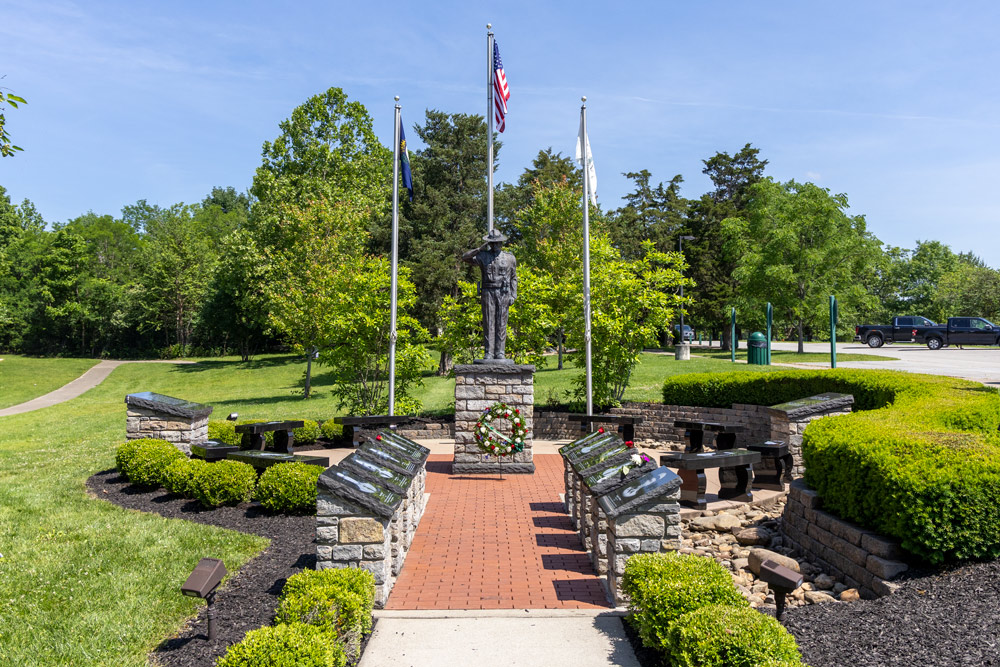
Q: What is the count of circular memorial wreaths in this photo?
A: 1